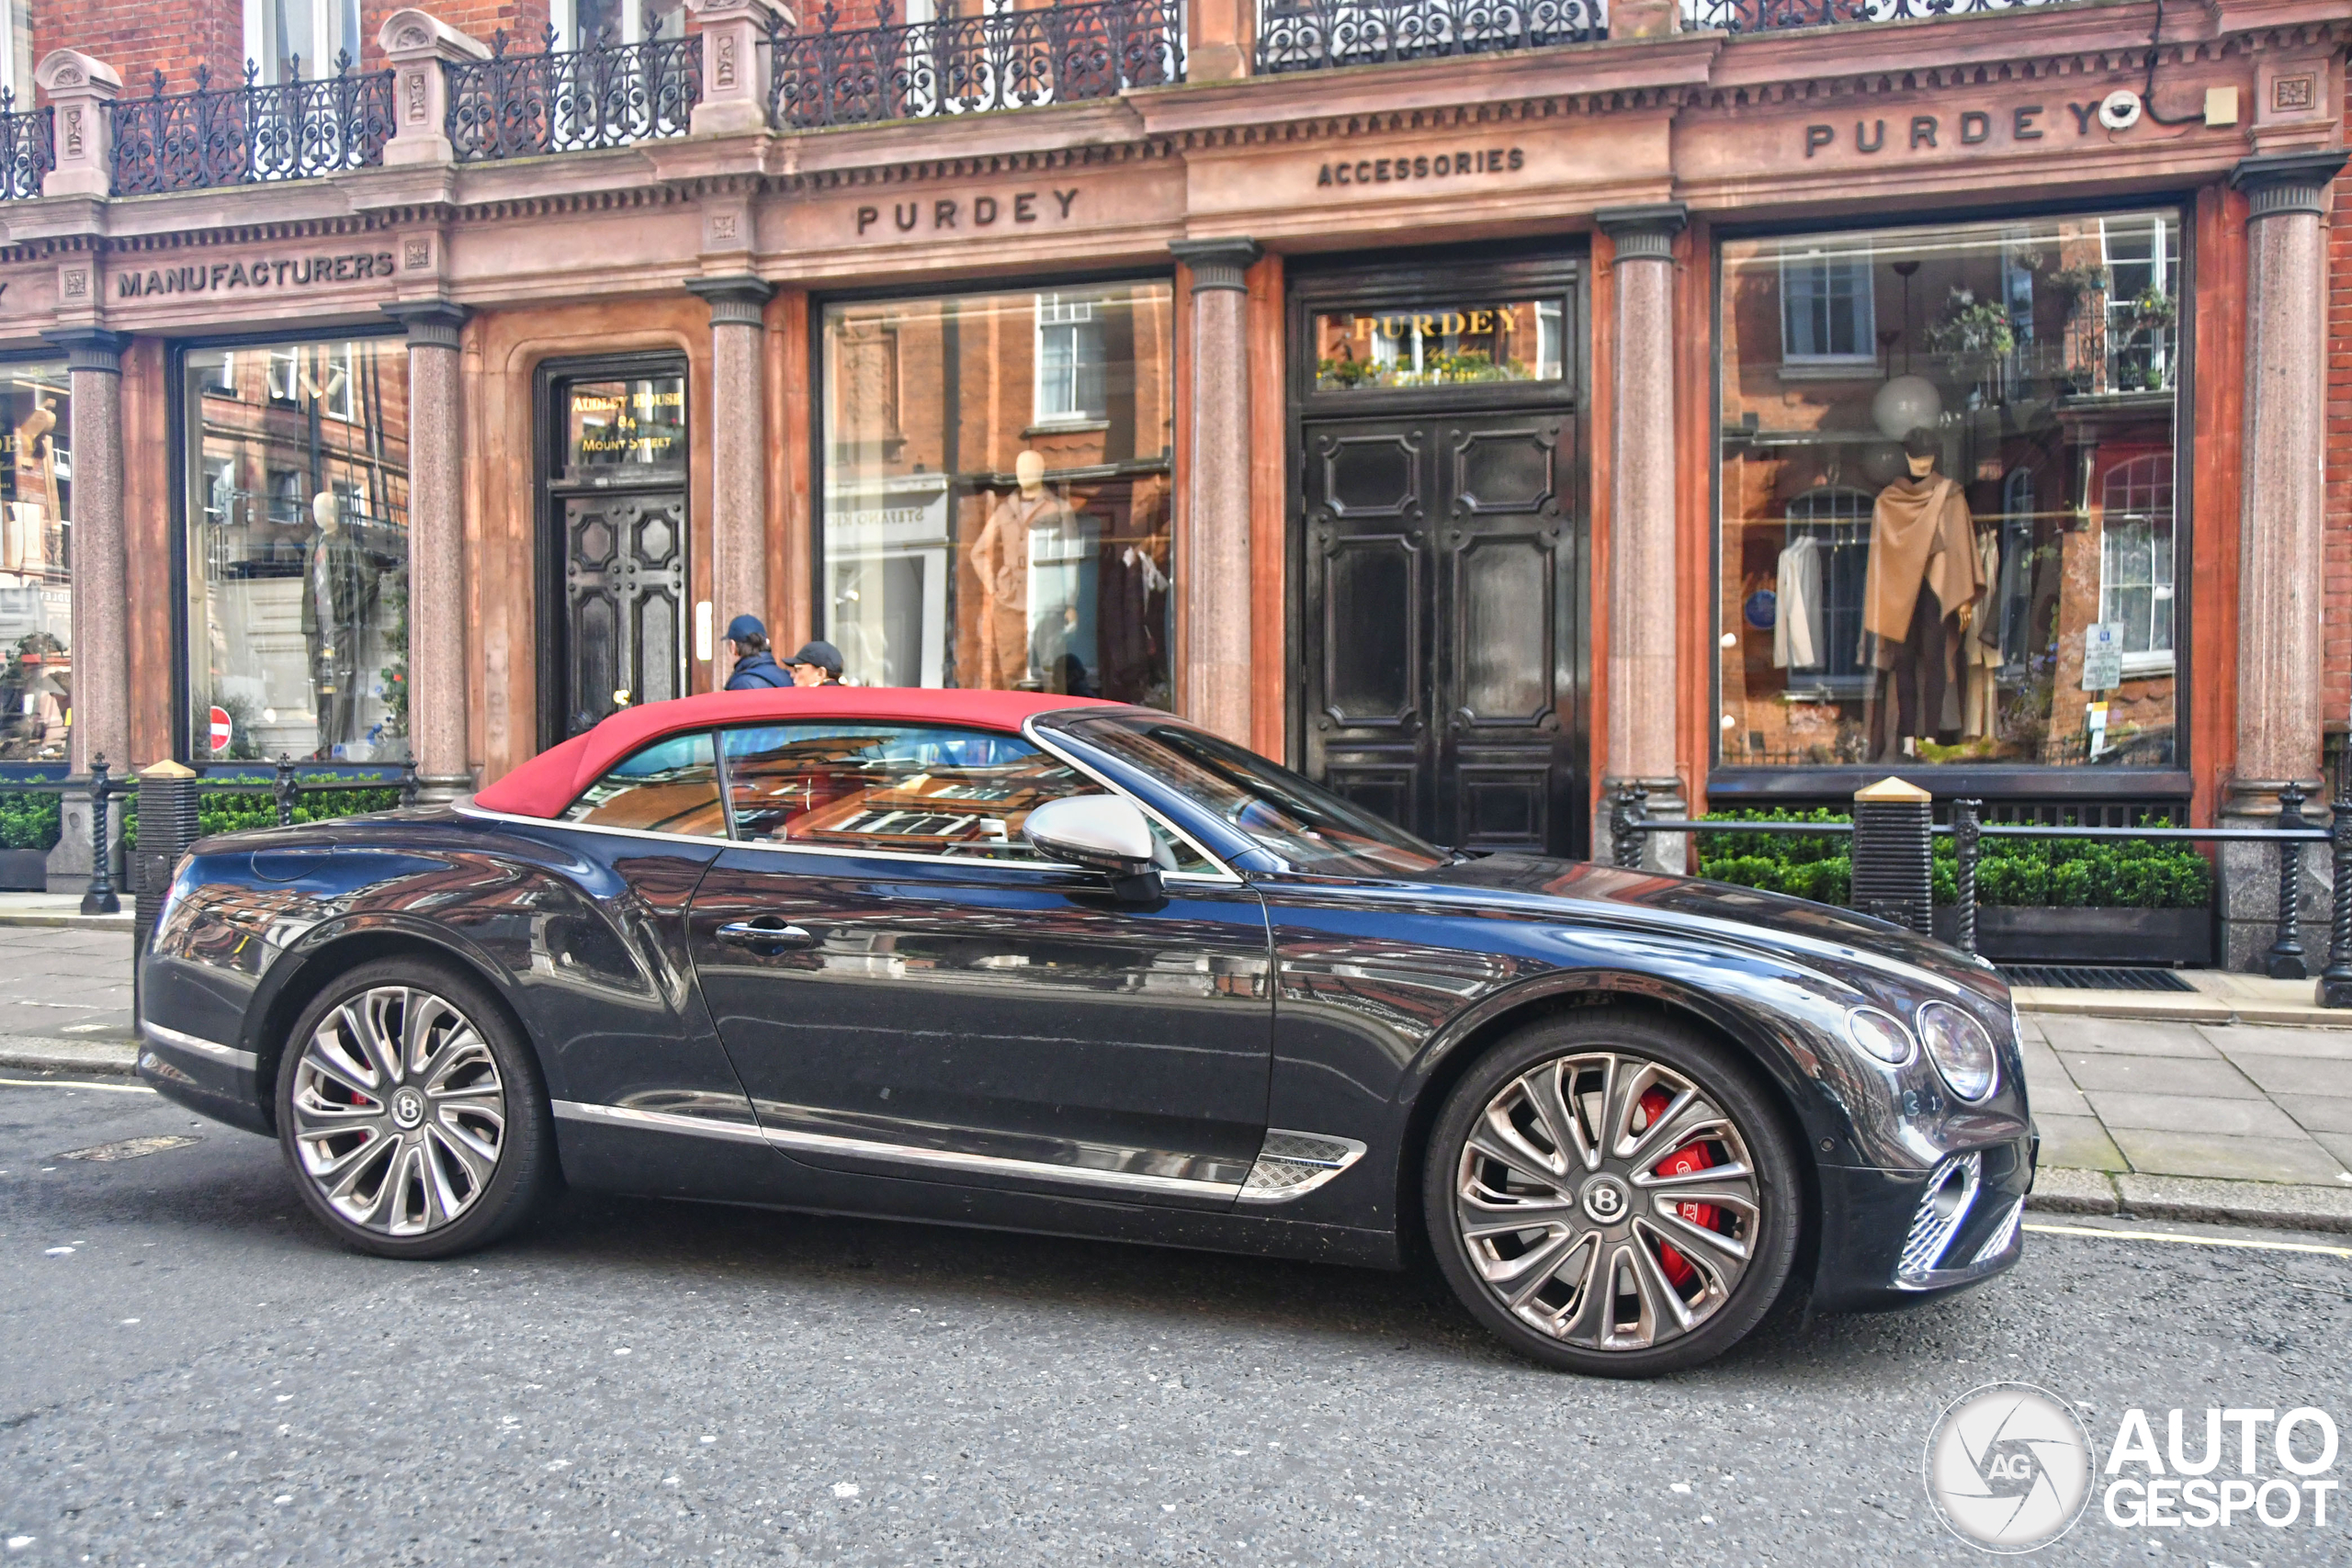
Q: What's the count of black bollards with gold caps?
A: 2